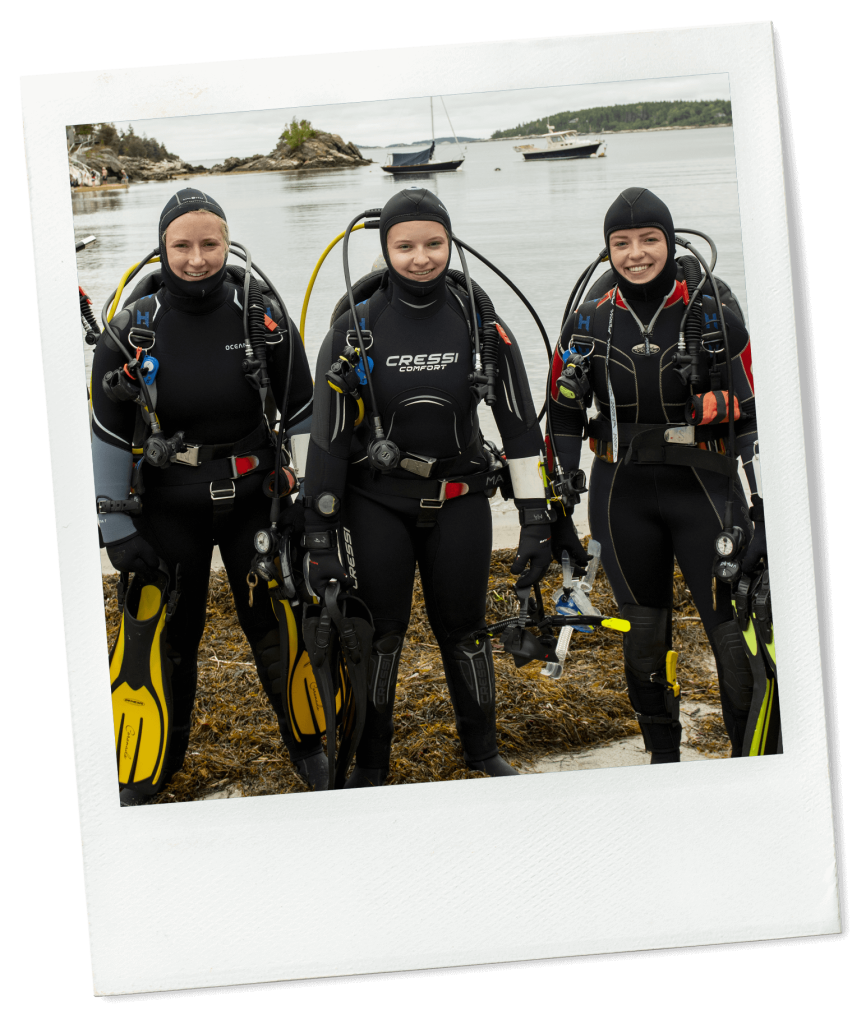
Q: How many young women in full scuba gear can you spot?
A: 3